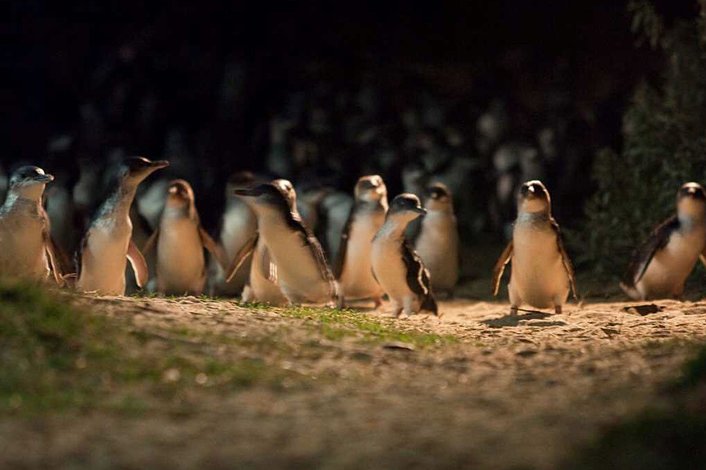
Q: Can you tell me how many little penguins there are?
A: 11